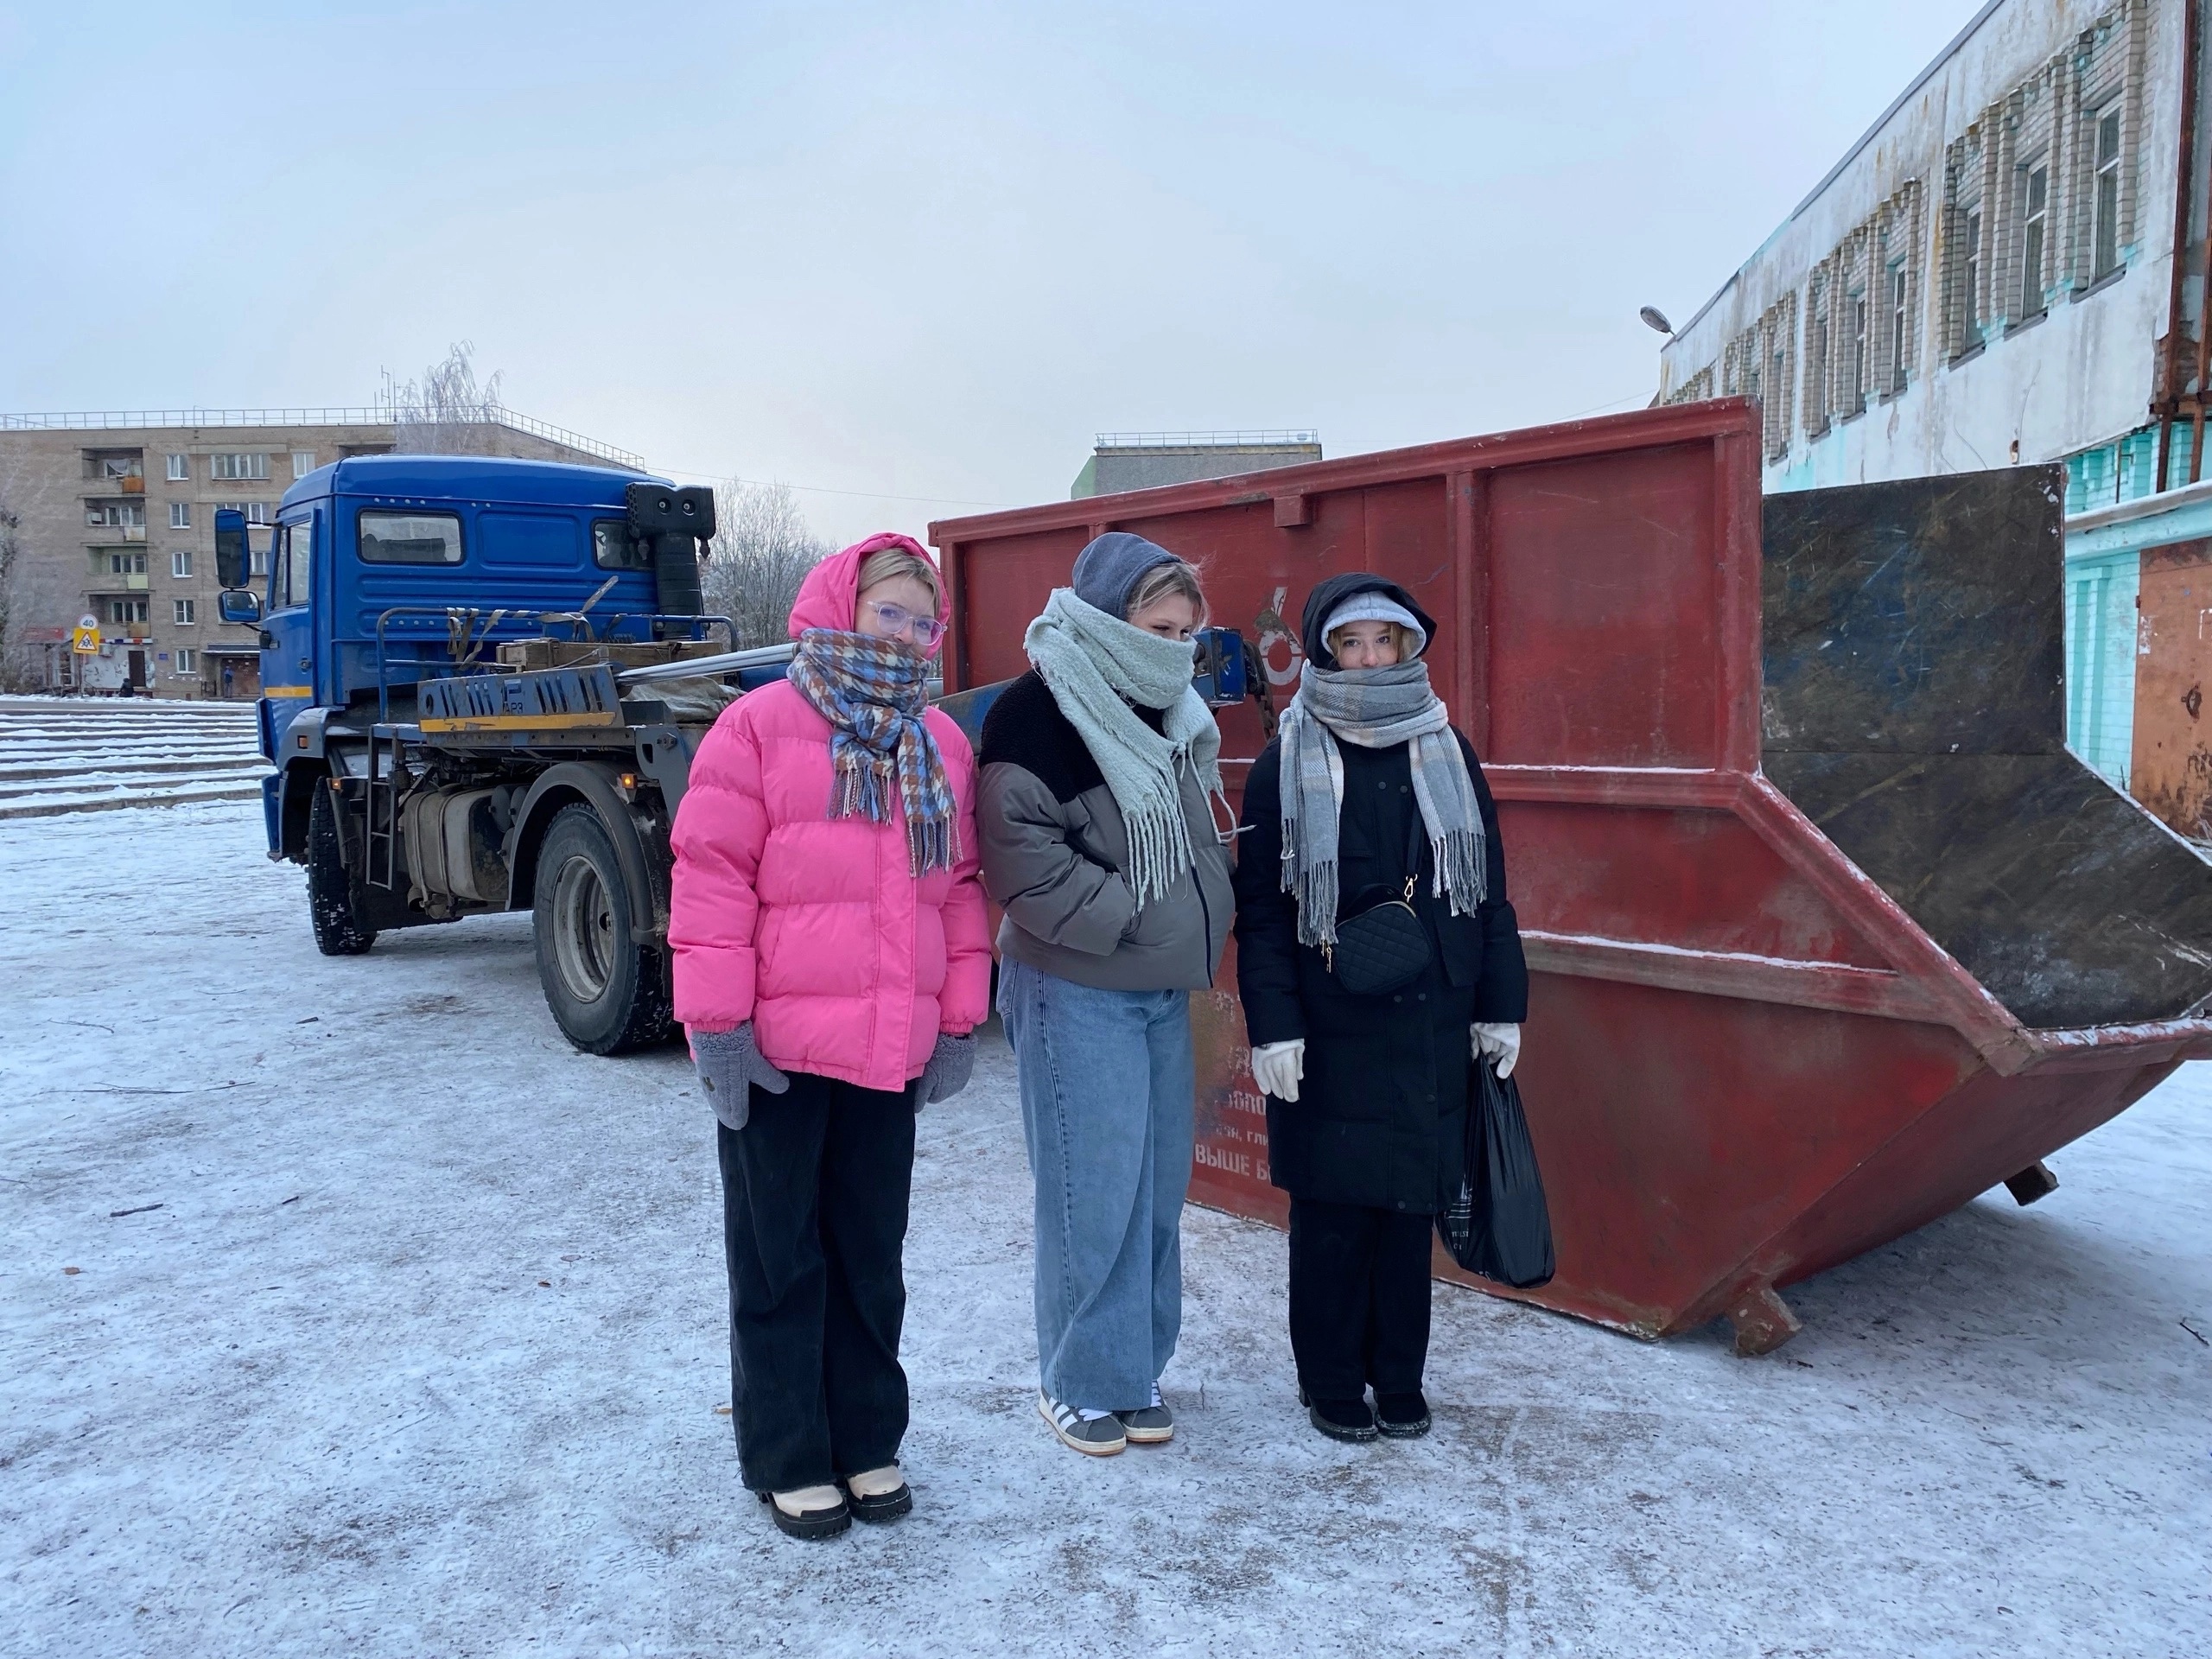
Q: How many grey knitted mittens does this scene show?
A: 2